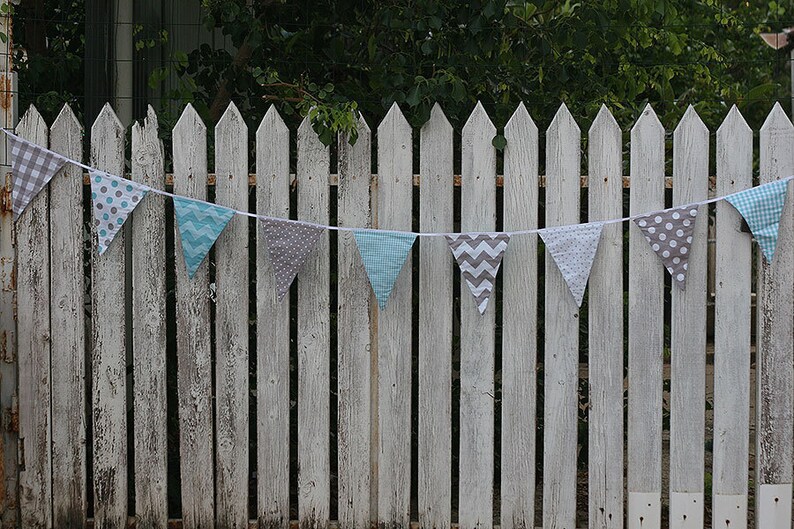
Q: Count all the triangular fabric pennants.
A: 9